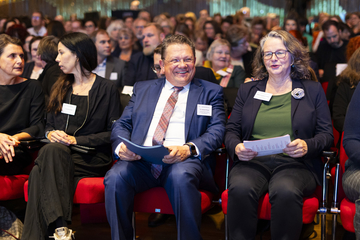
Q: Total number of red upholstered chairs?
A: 5